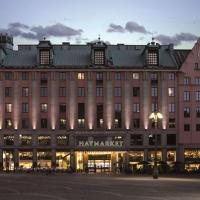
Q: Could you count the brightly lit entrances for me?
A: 1